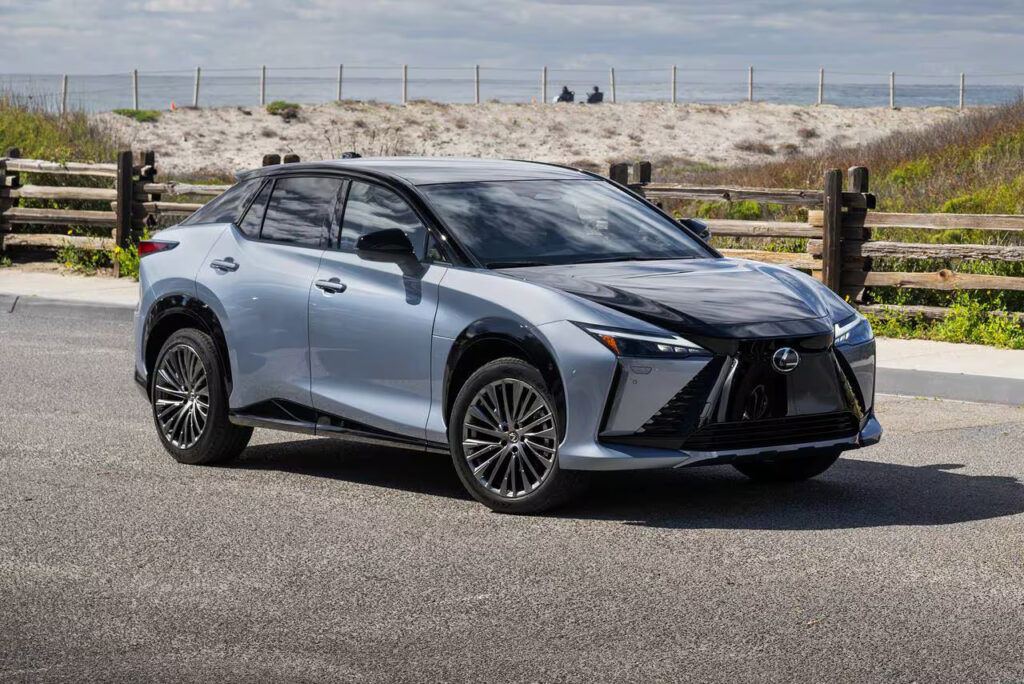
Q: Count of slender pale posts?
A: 14